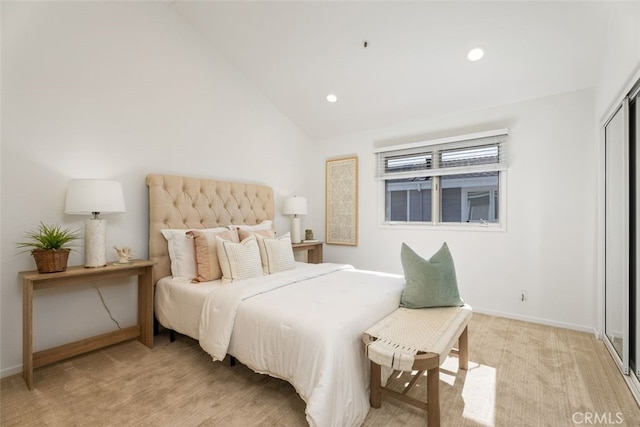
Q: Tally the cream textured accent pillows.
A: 2